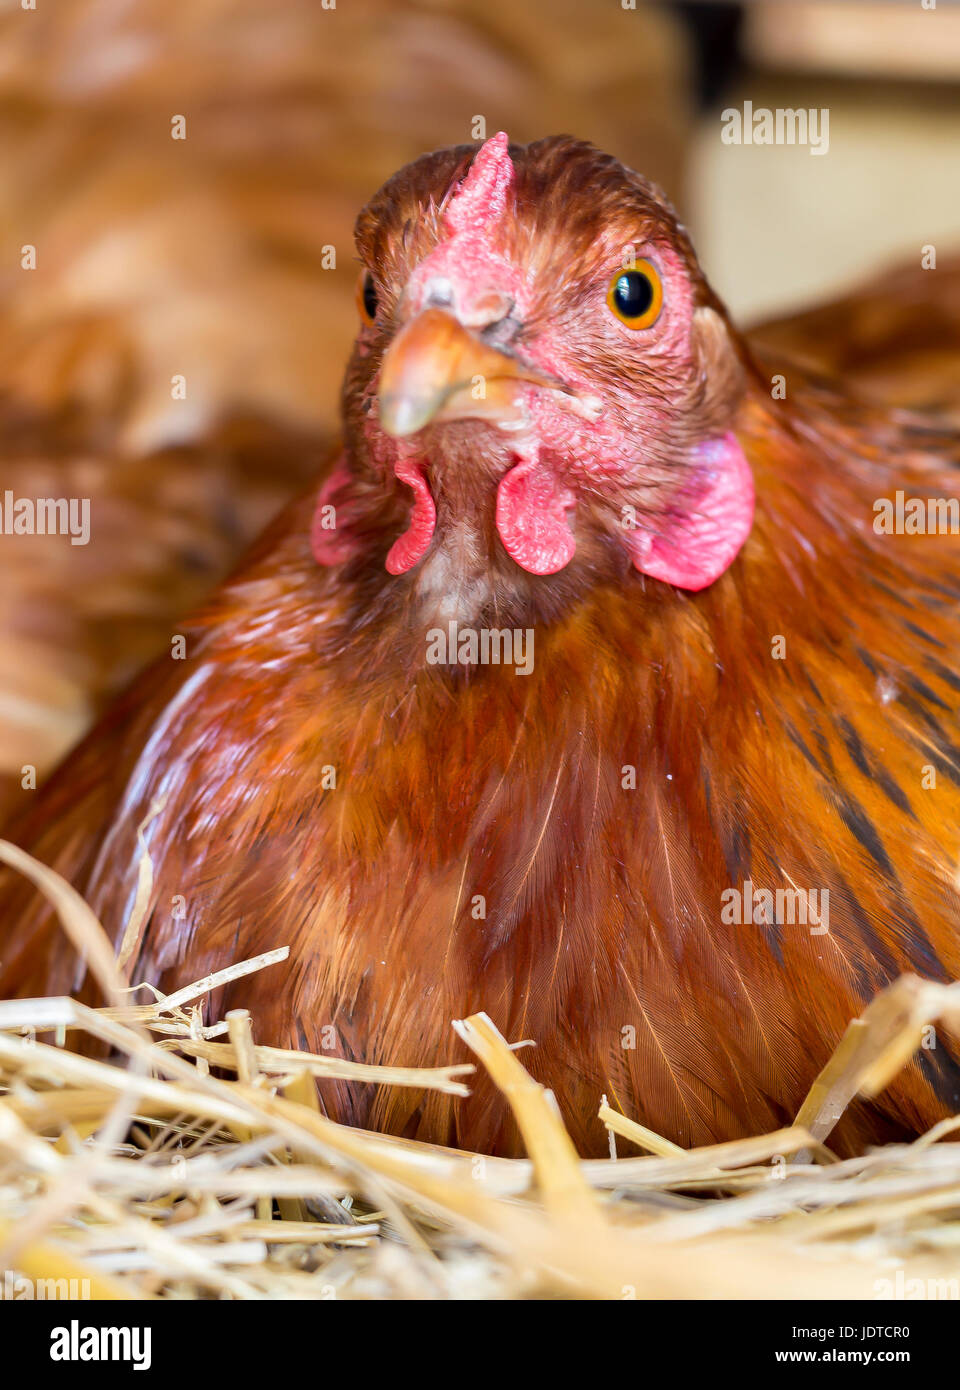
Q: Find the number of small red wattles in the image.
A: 2